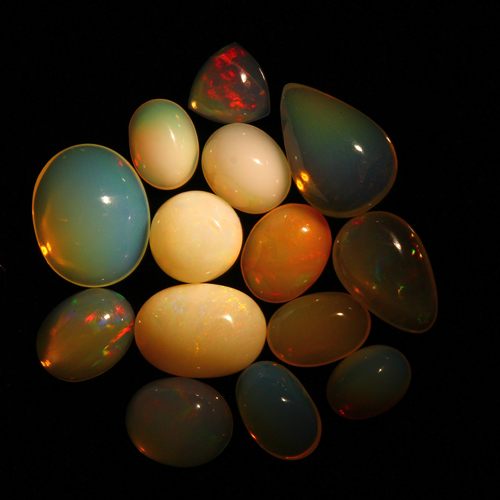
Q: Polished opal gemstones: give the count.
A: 14